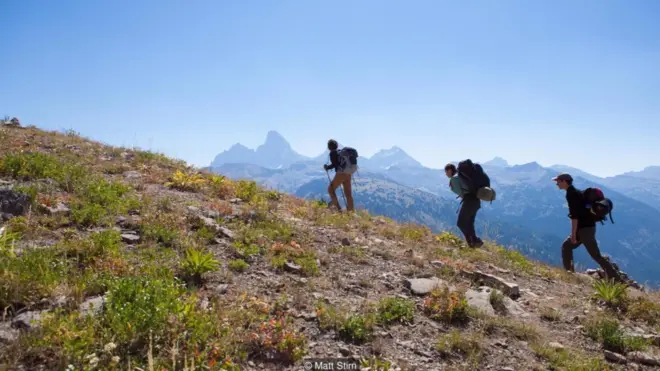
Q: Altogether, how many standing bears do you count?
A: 0